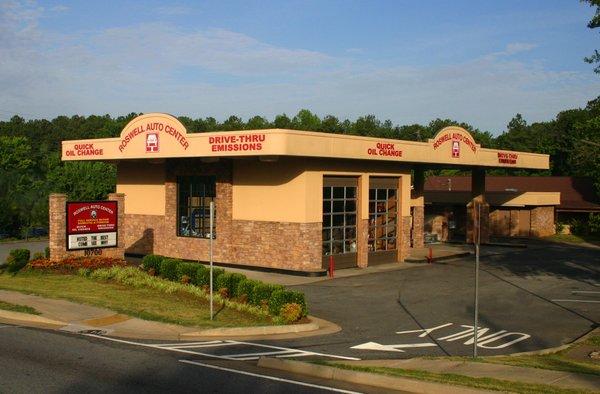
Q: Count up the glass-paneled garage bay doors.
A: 2